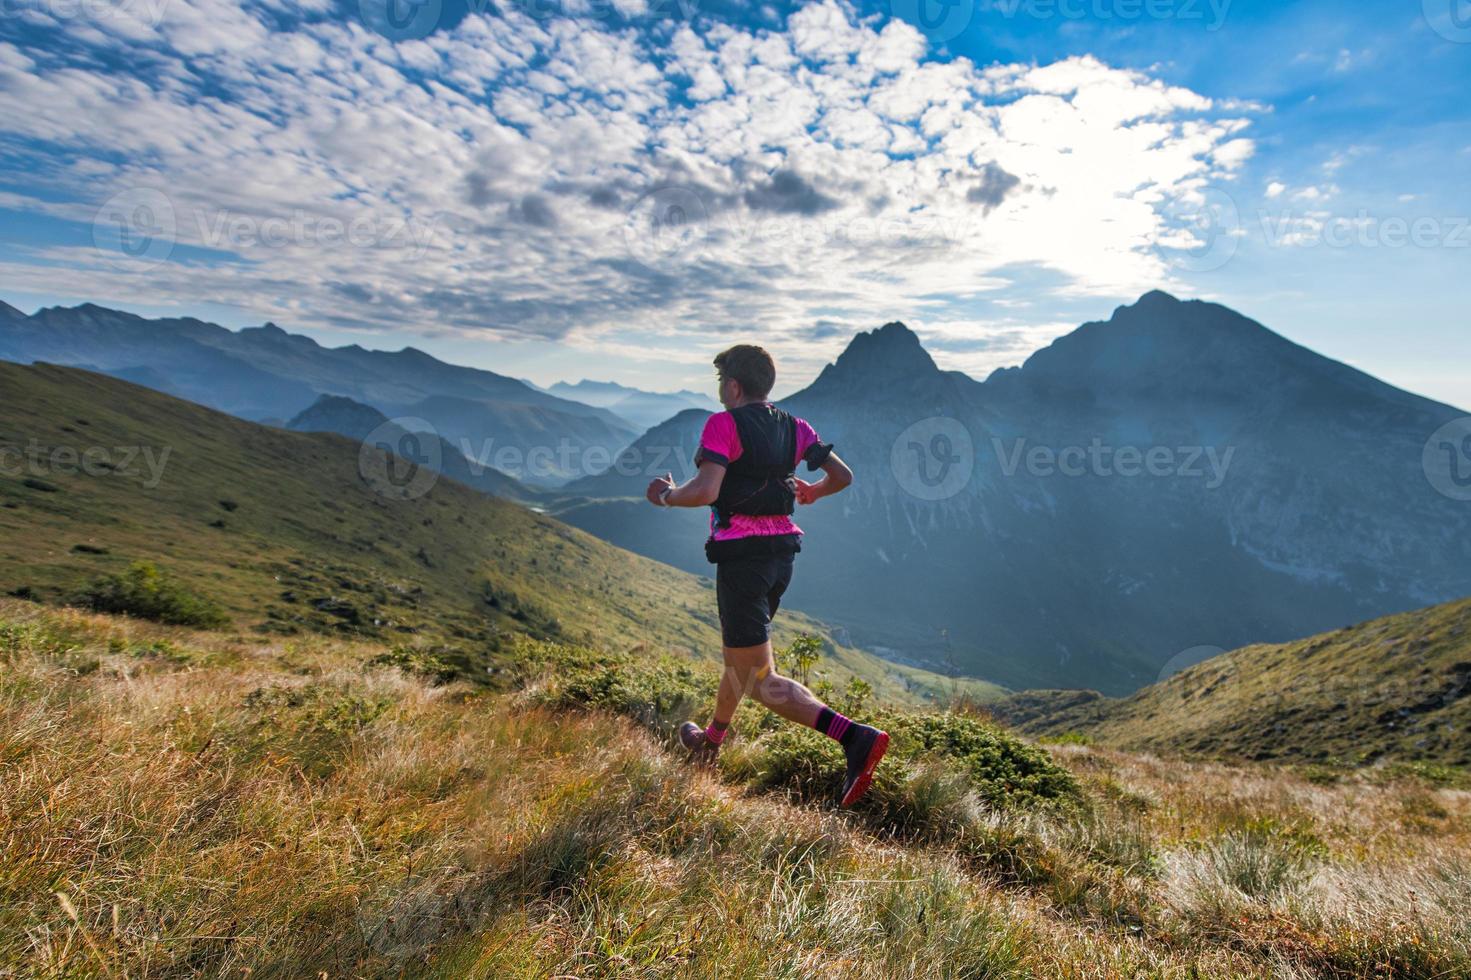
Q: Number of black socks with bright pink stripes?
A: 2